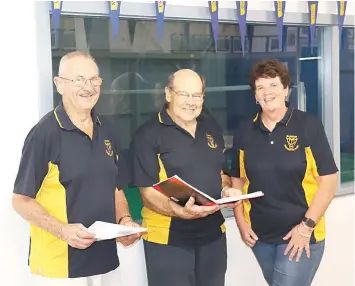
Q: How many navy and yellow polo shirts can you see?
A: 3